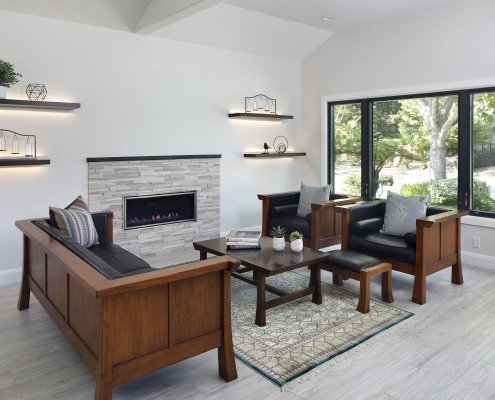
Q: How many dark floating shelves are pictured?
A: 4